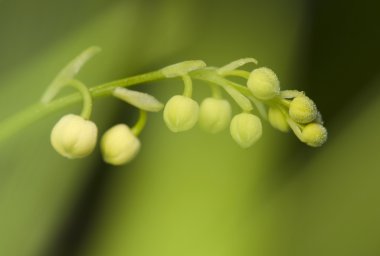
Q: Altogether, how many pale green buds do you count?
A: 9